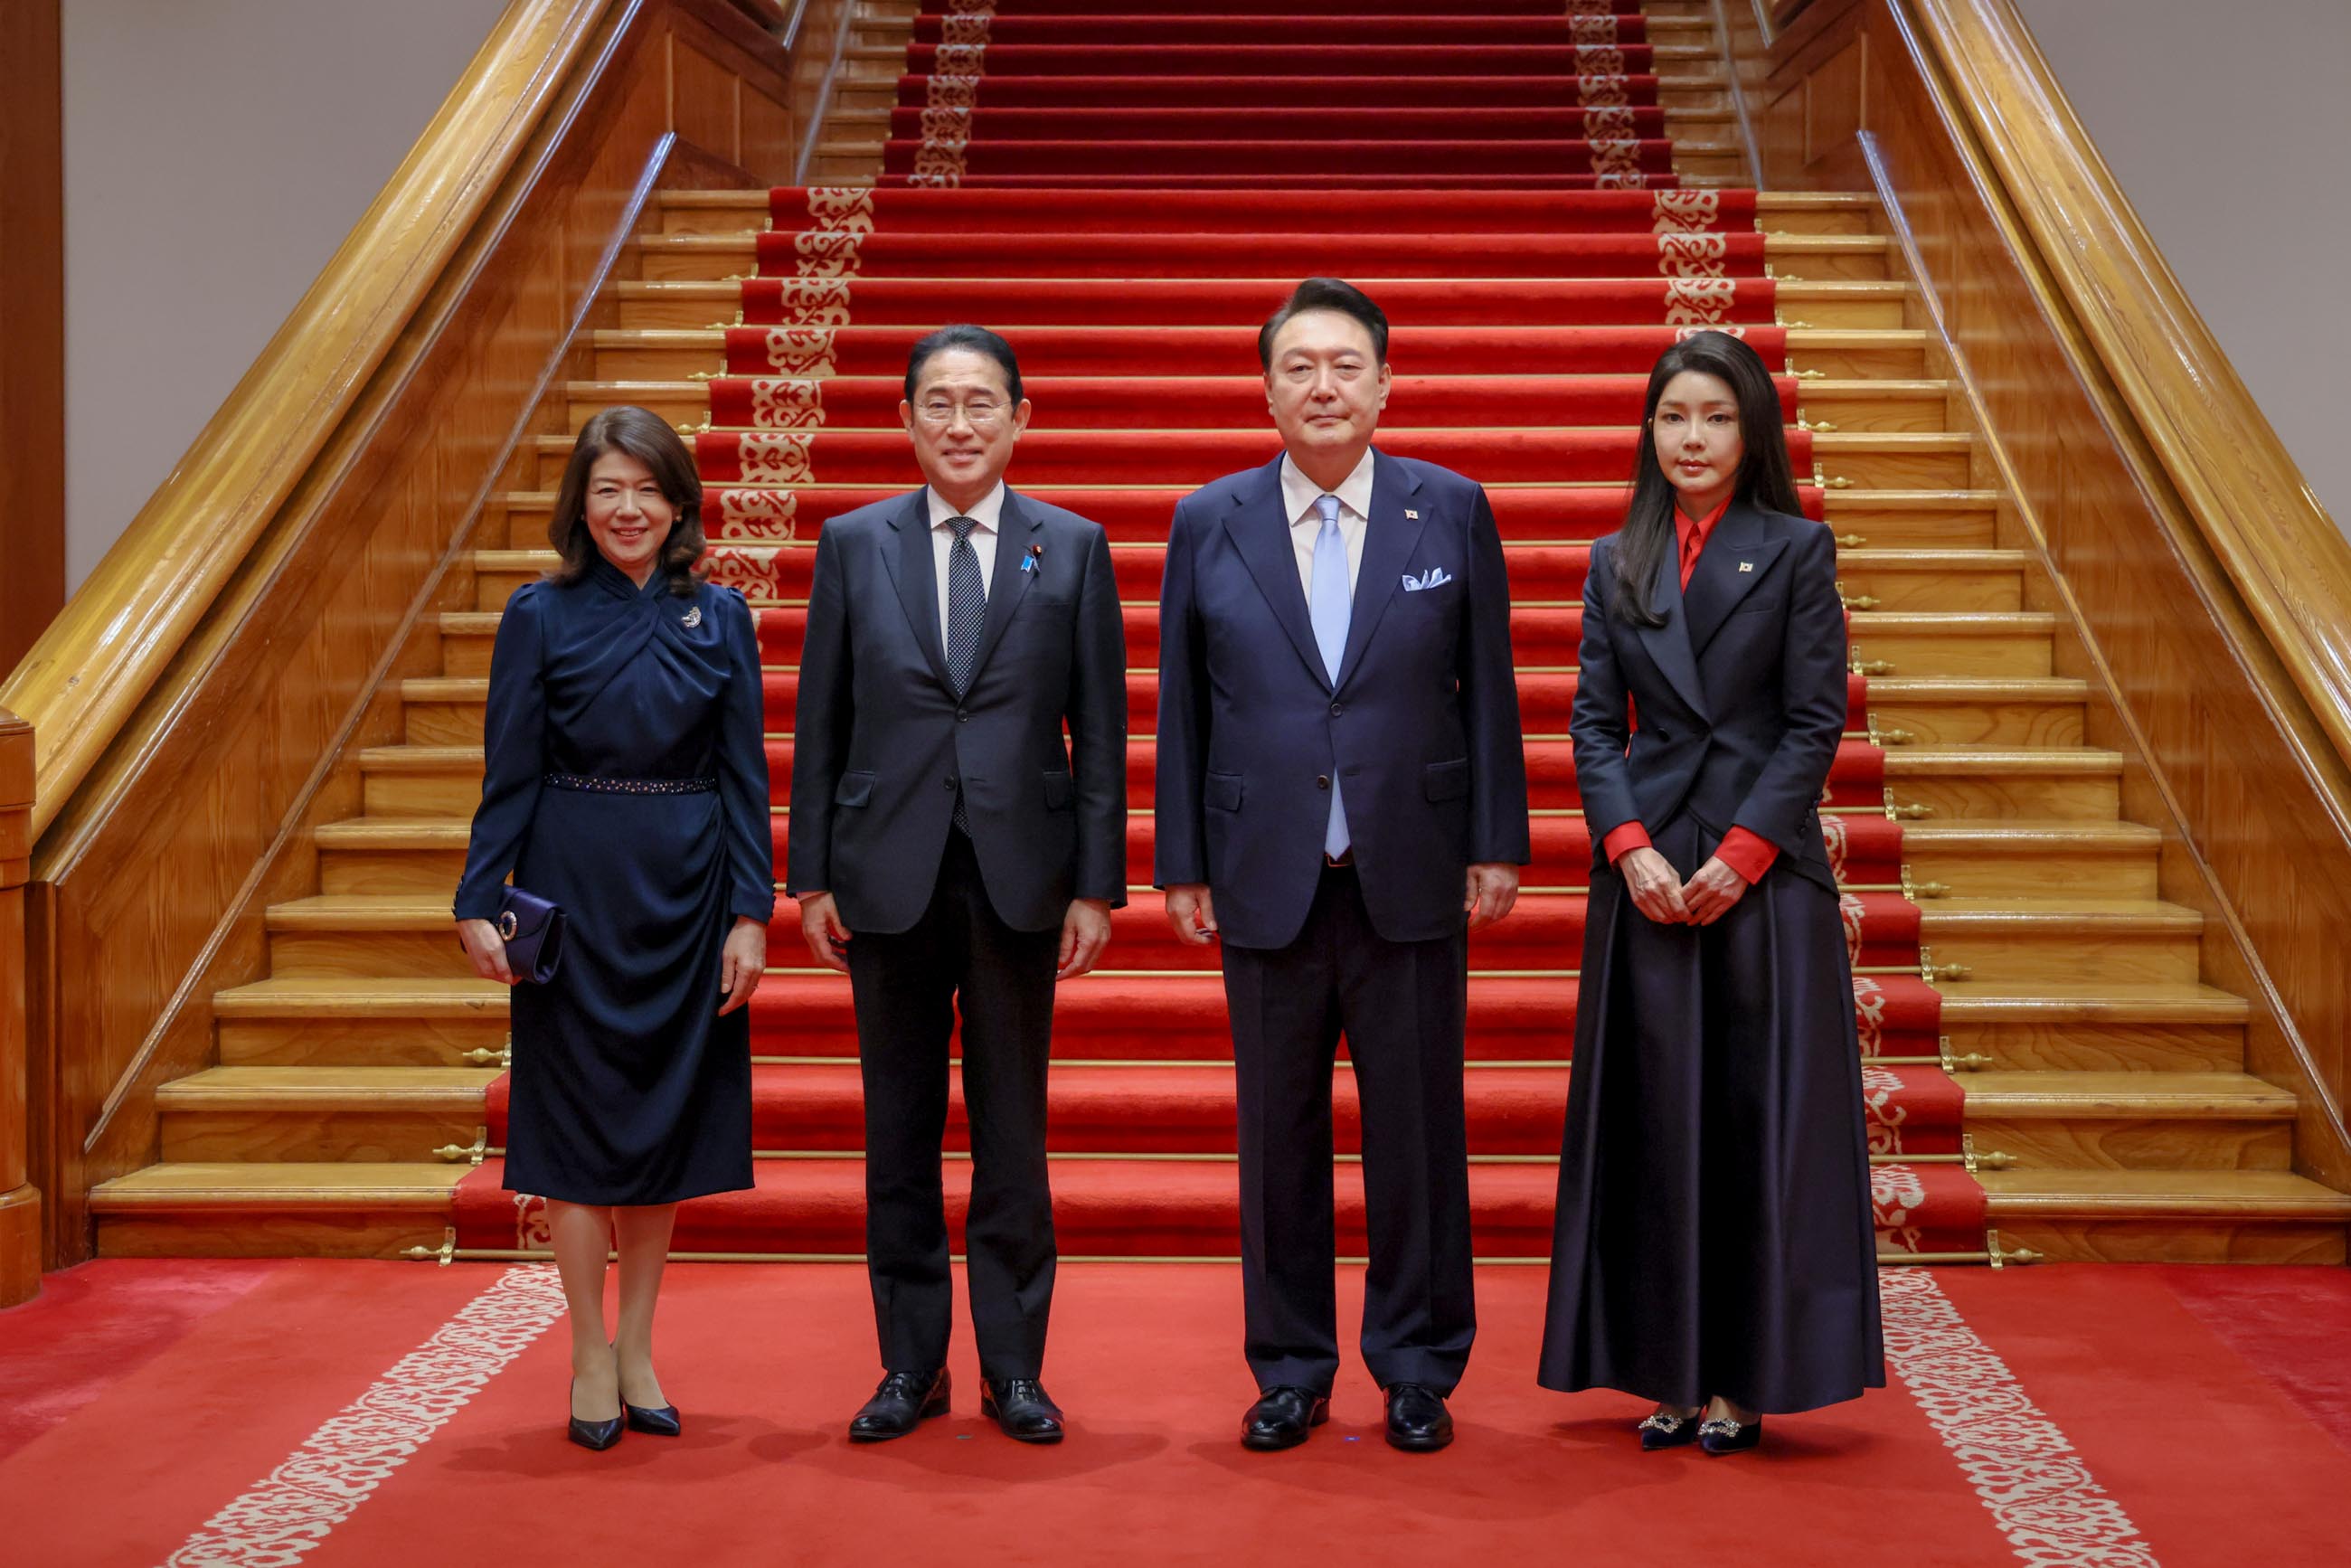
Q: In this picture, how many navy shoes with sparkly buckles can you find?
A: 2